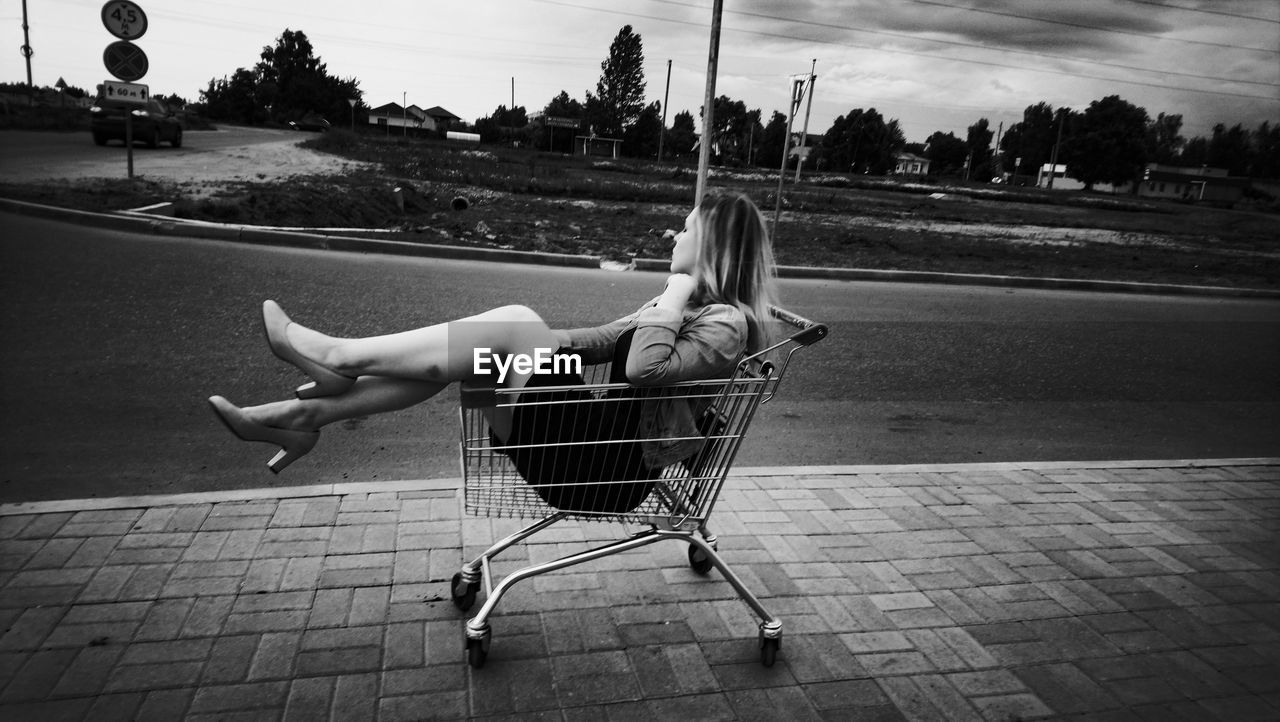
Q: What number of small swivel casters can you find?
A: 4